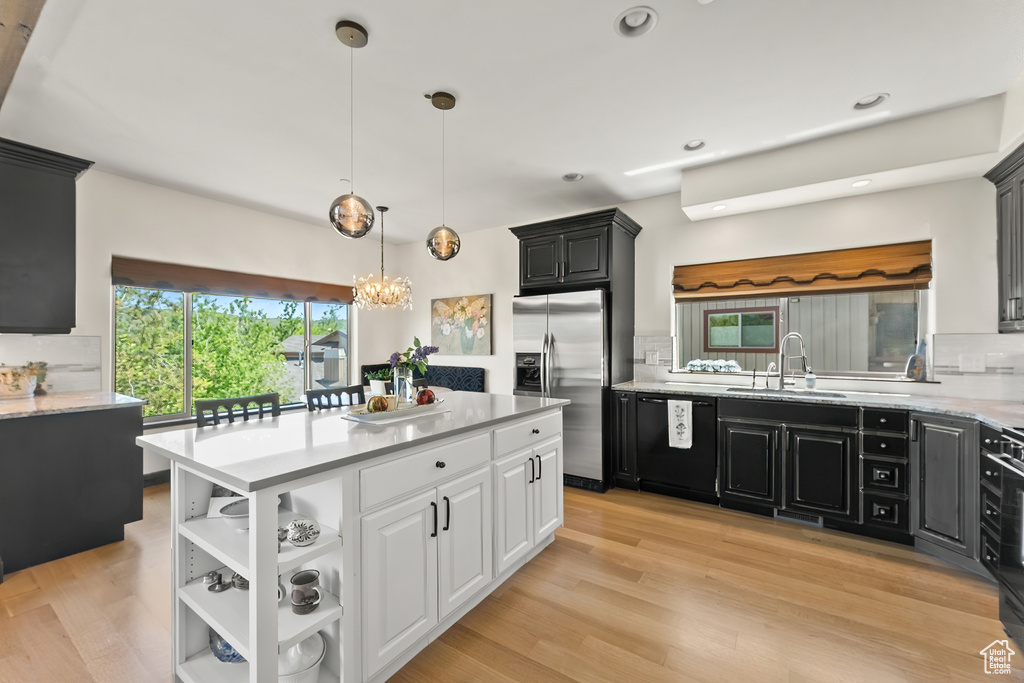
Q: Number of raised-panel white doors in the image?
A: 4